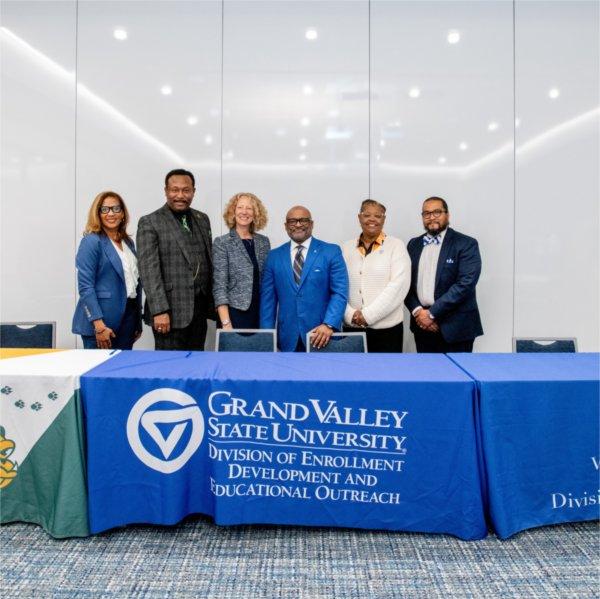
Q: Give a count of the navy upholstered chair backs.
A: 4